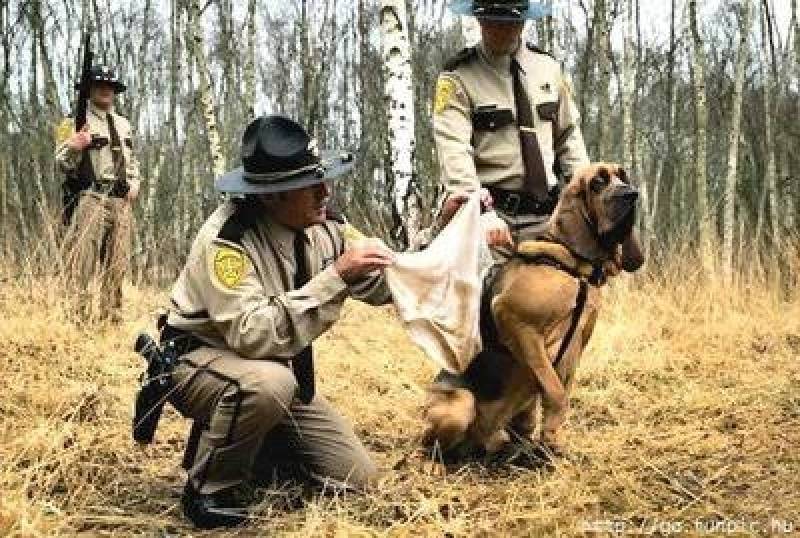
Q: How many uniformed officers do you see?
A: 3